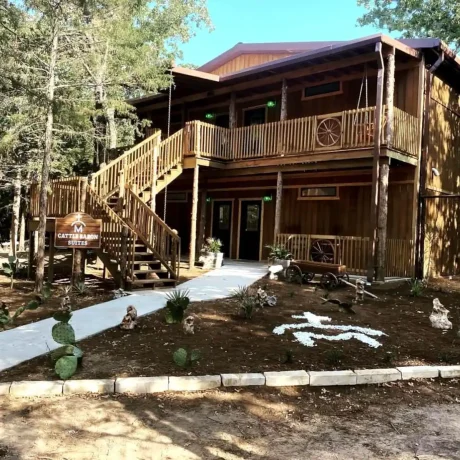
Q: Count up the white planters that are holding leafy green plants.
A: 2